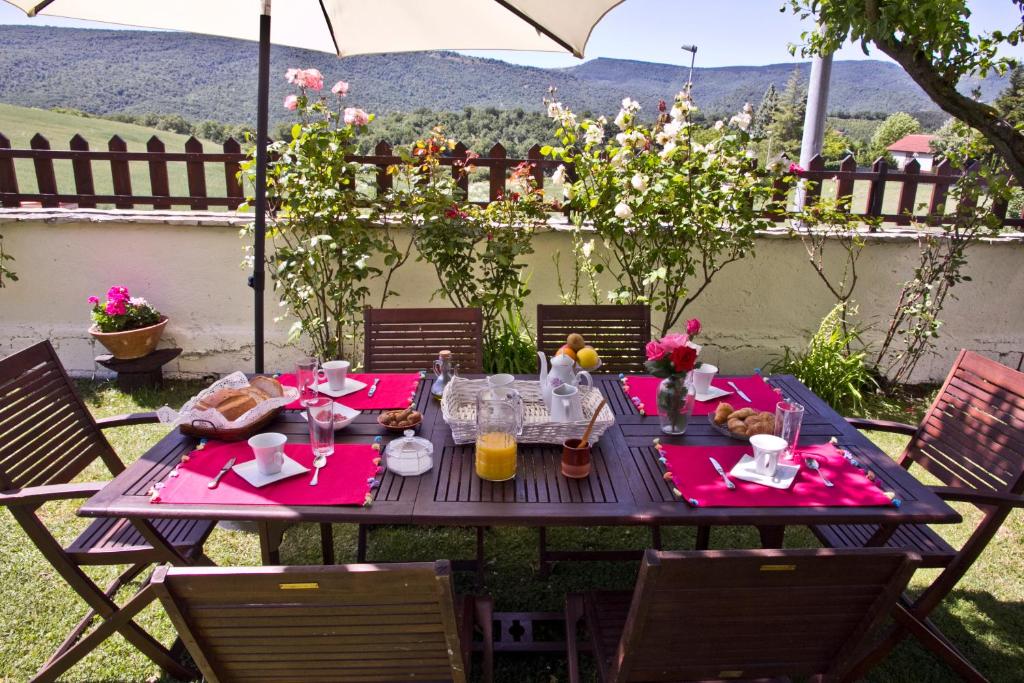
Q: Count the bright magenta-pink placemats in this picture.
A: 4